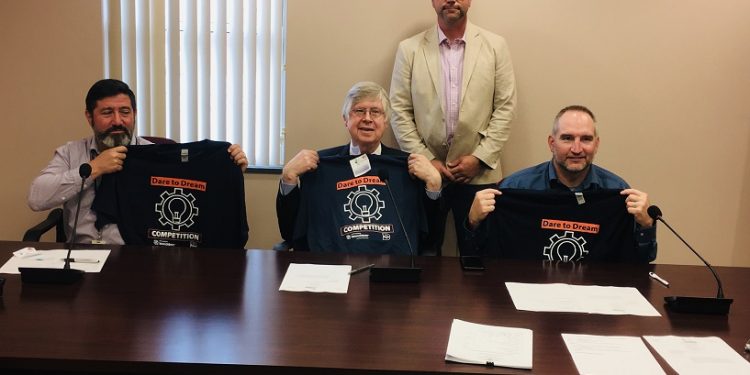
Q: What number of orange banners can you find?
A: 3